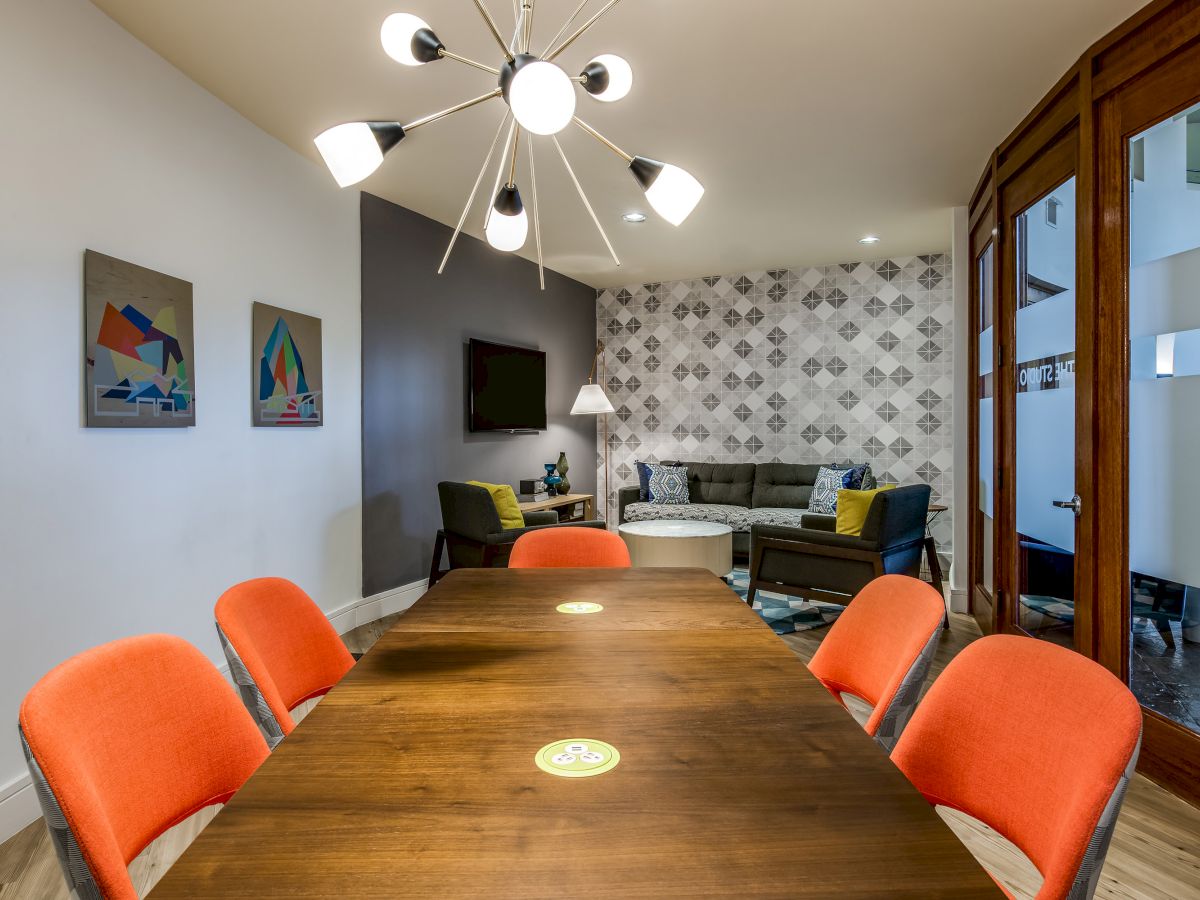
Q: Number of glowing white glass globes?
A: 6